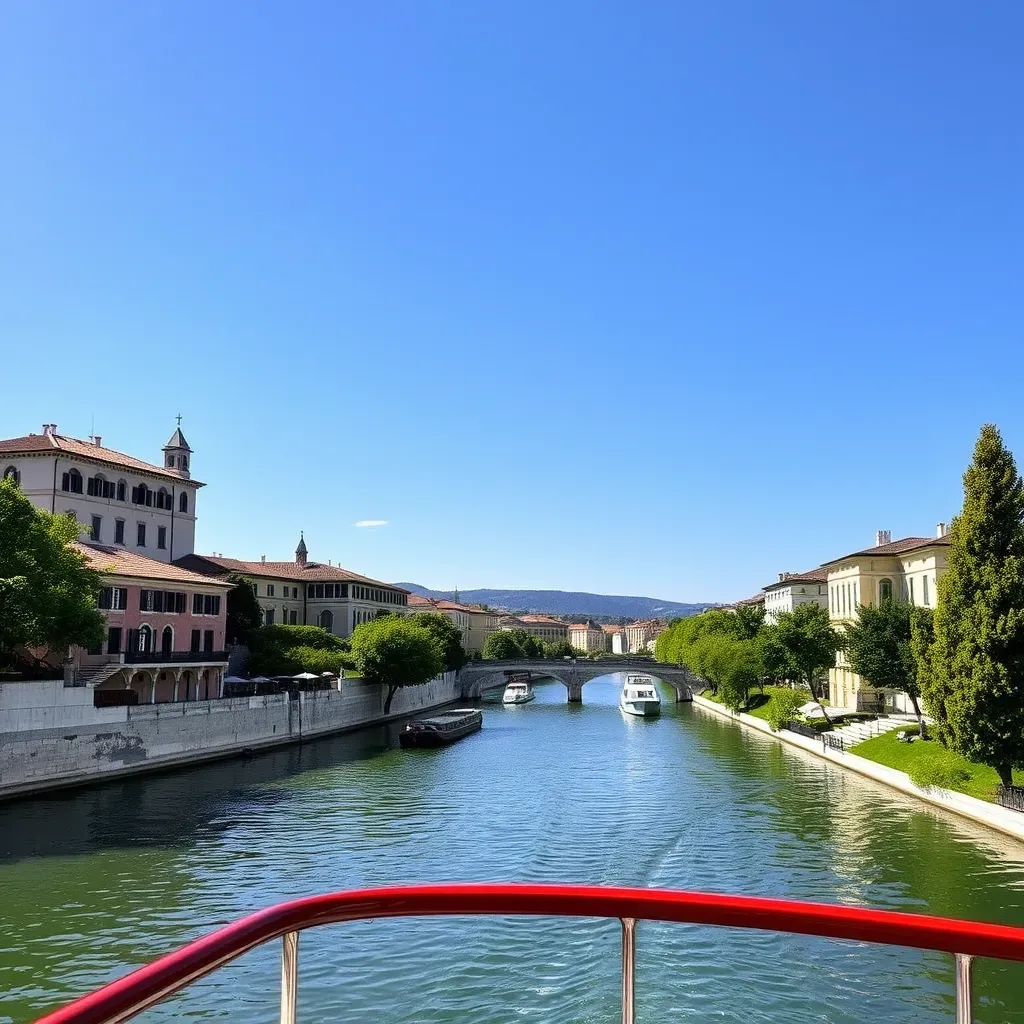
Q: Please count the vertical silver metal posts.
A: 3